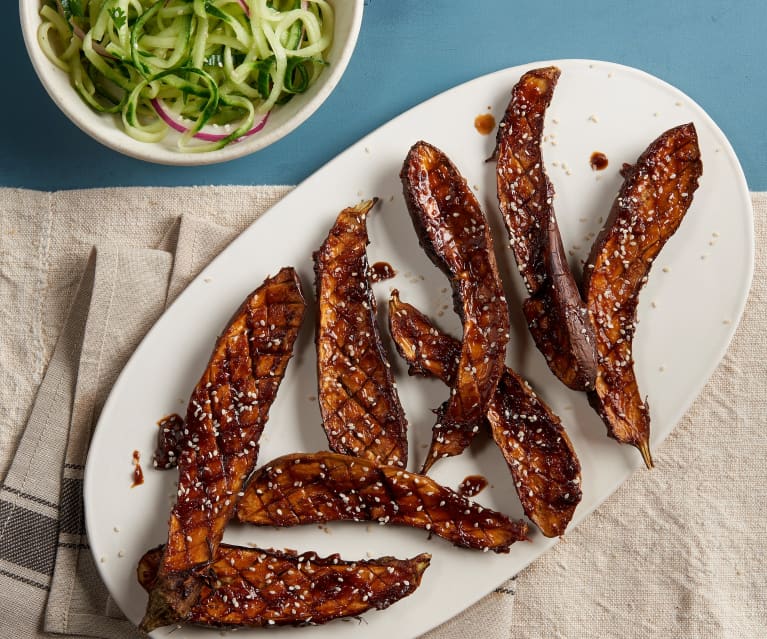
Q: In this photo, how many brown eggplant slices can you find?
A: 8